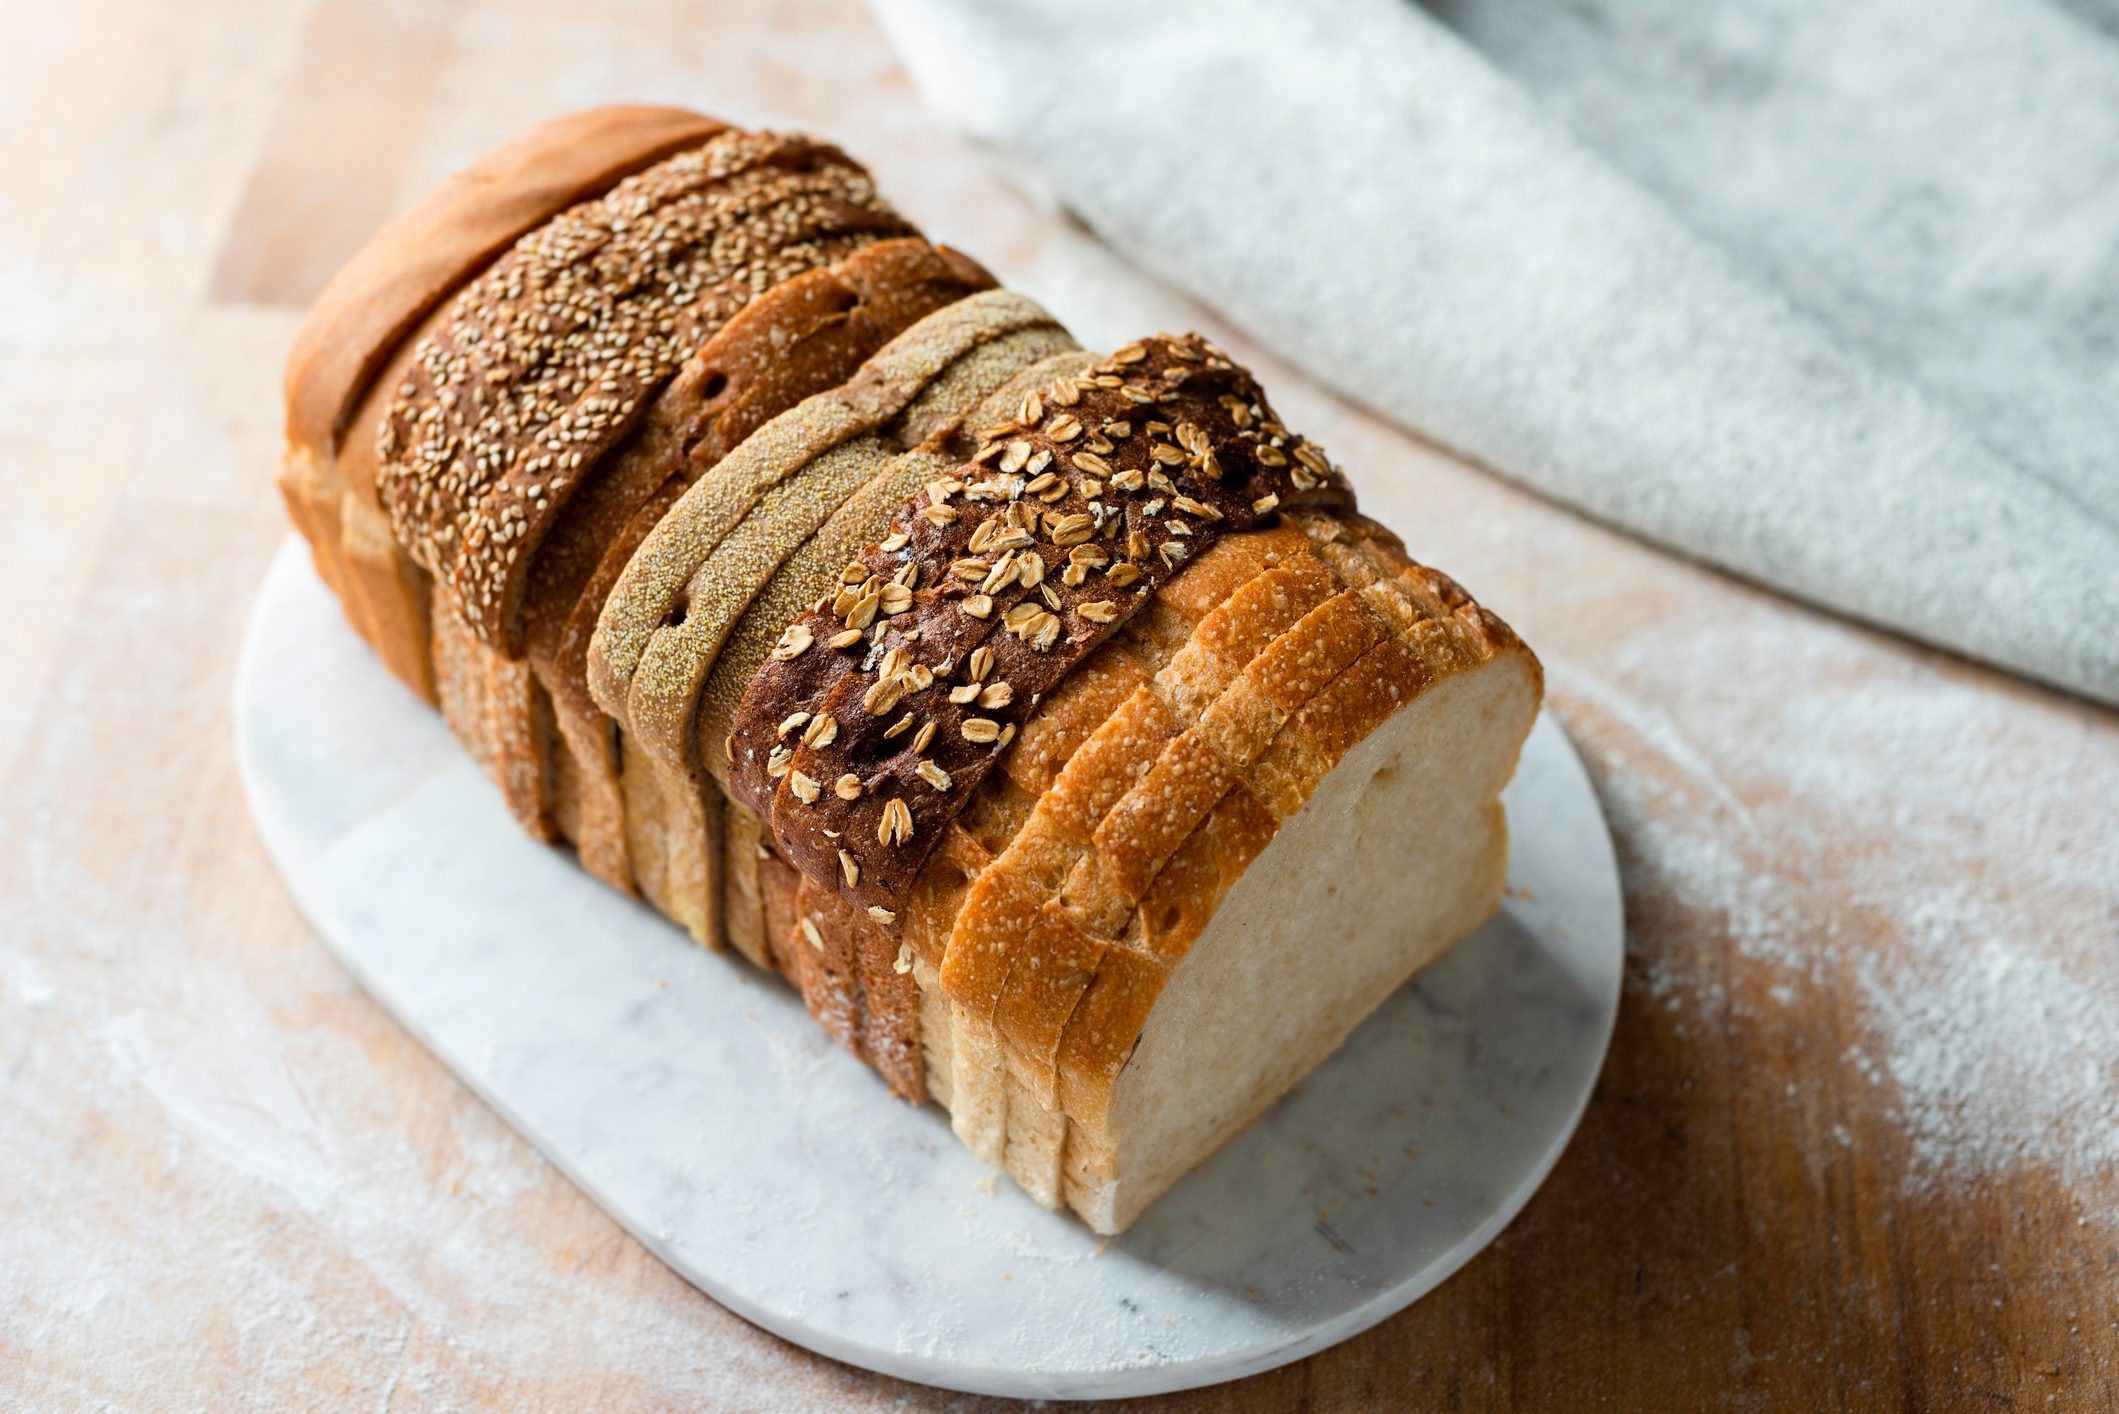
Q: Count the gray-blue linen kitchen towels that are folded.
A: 1